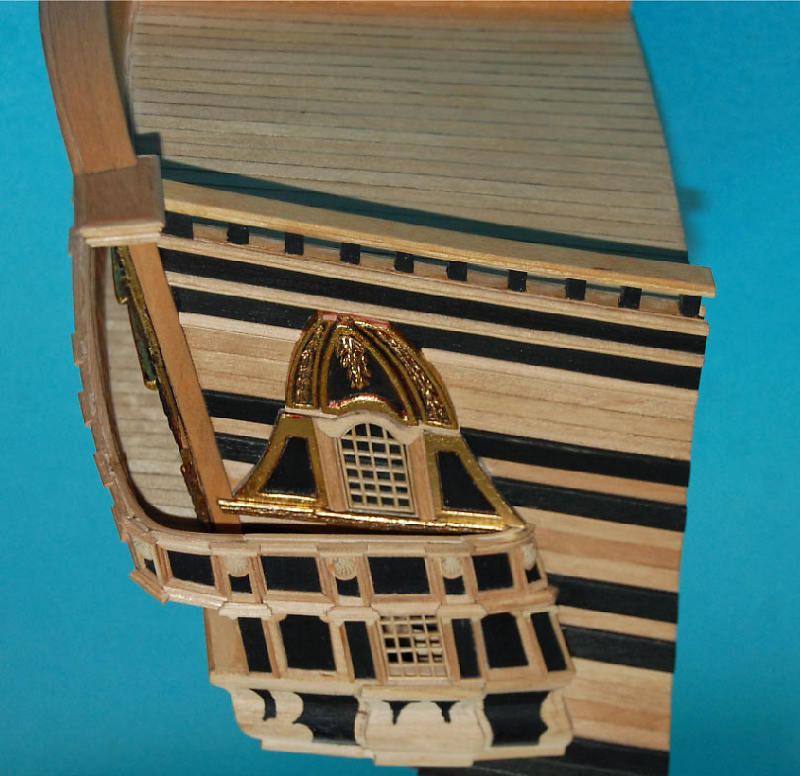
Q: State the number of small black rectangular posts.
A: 10